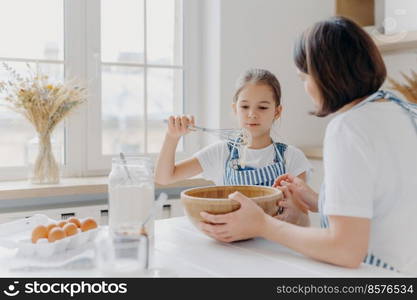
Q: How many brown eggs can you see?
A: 7